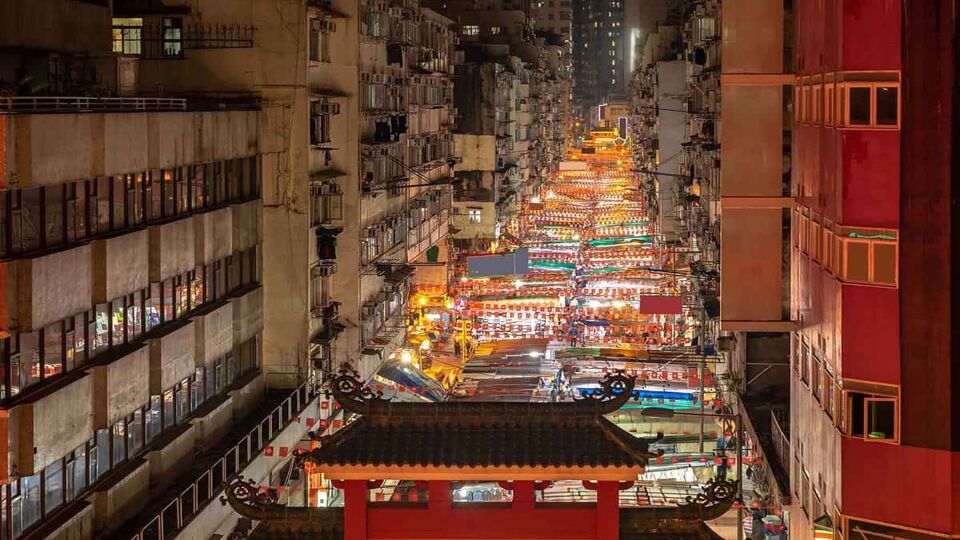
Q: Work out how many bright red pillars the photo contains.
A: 4